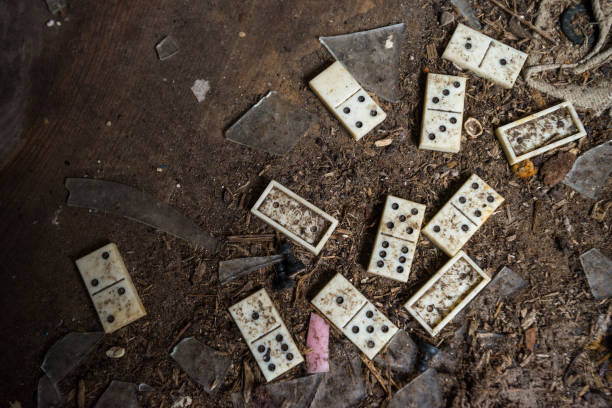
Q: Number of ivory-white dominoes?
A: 11